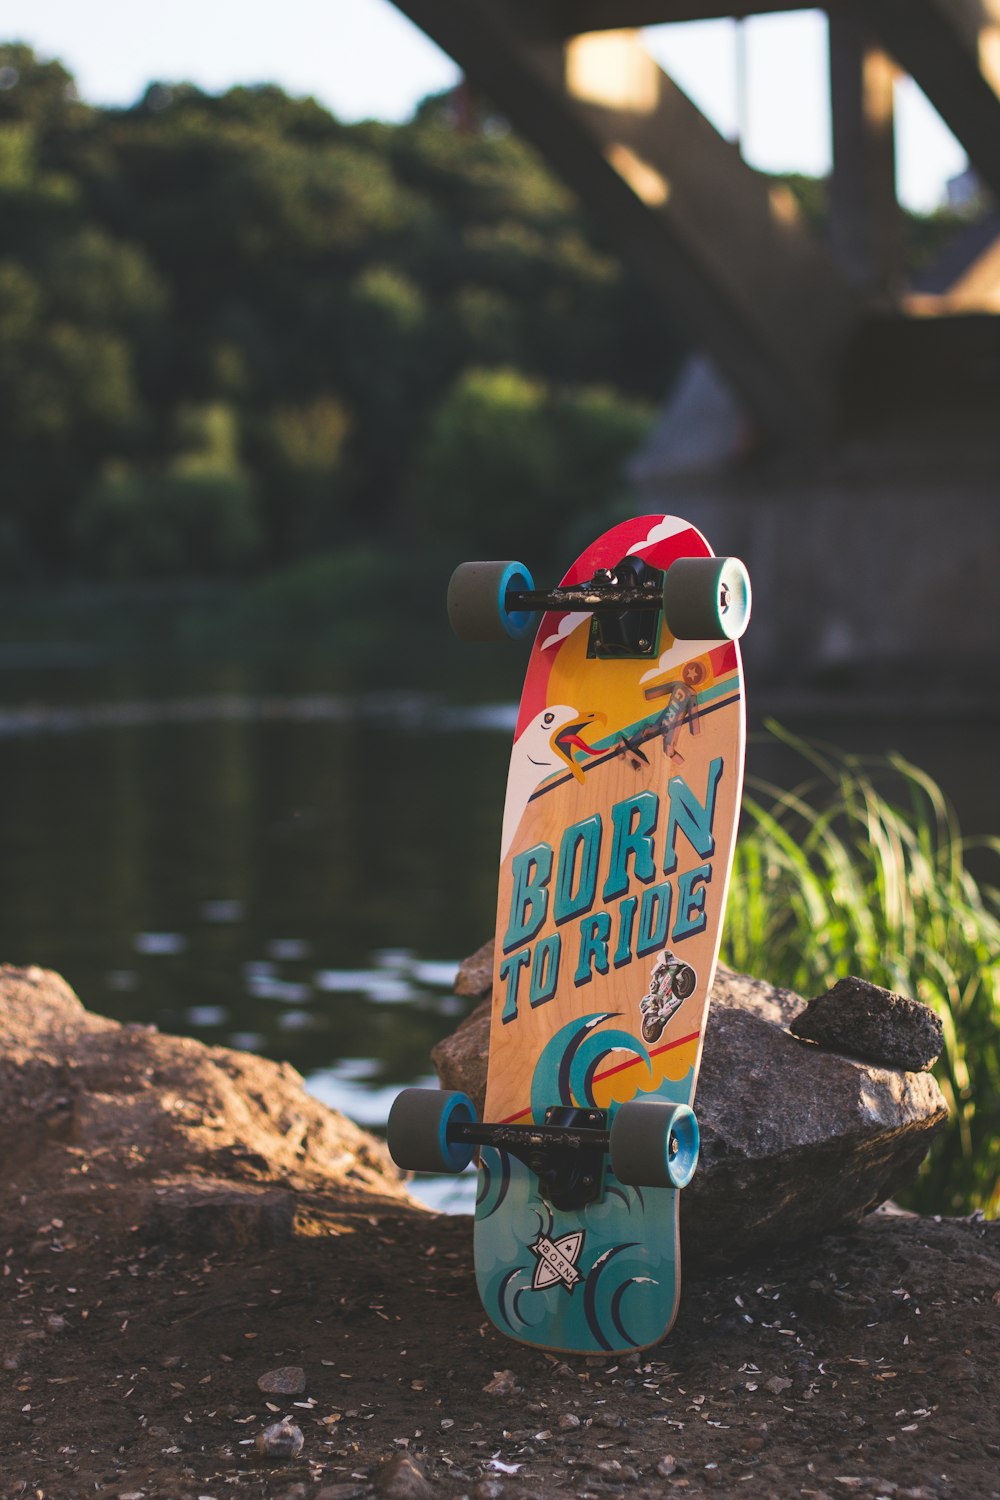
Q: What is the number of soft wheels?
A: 4